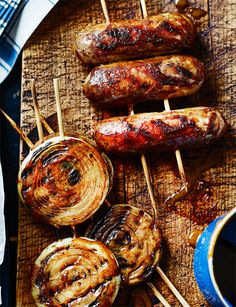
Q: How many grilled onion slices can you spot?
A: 3